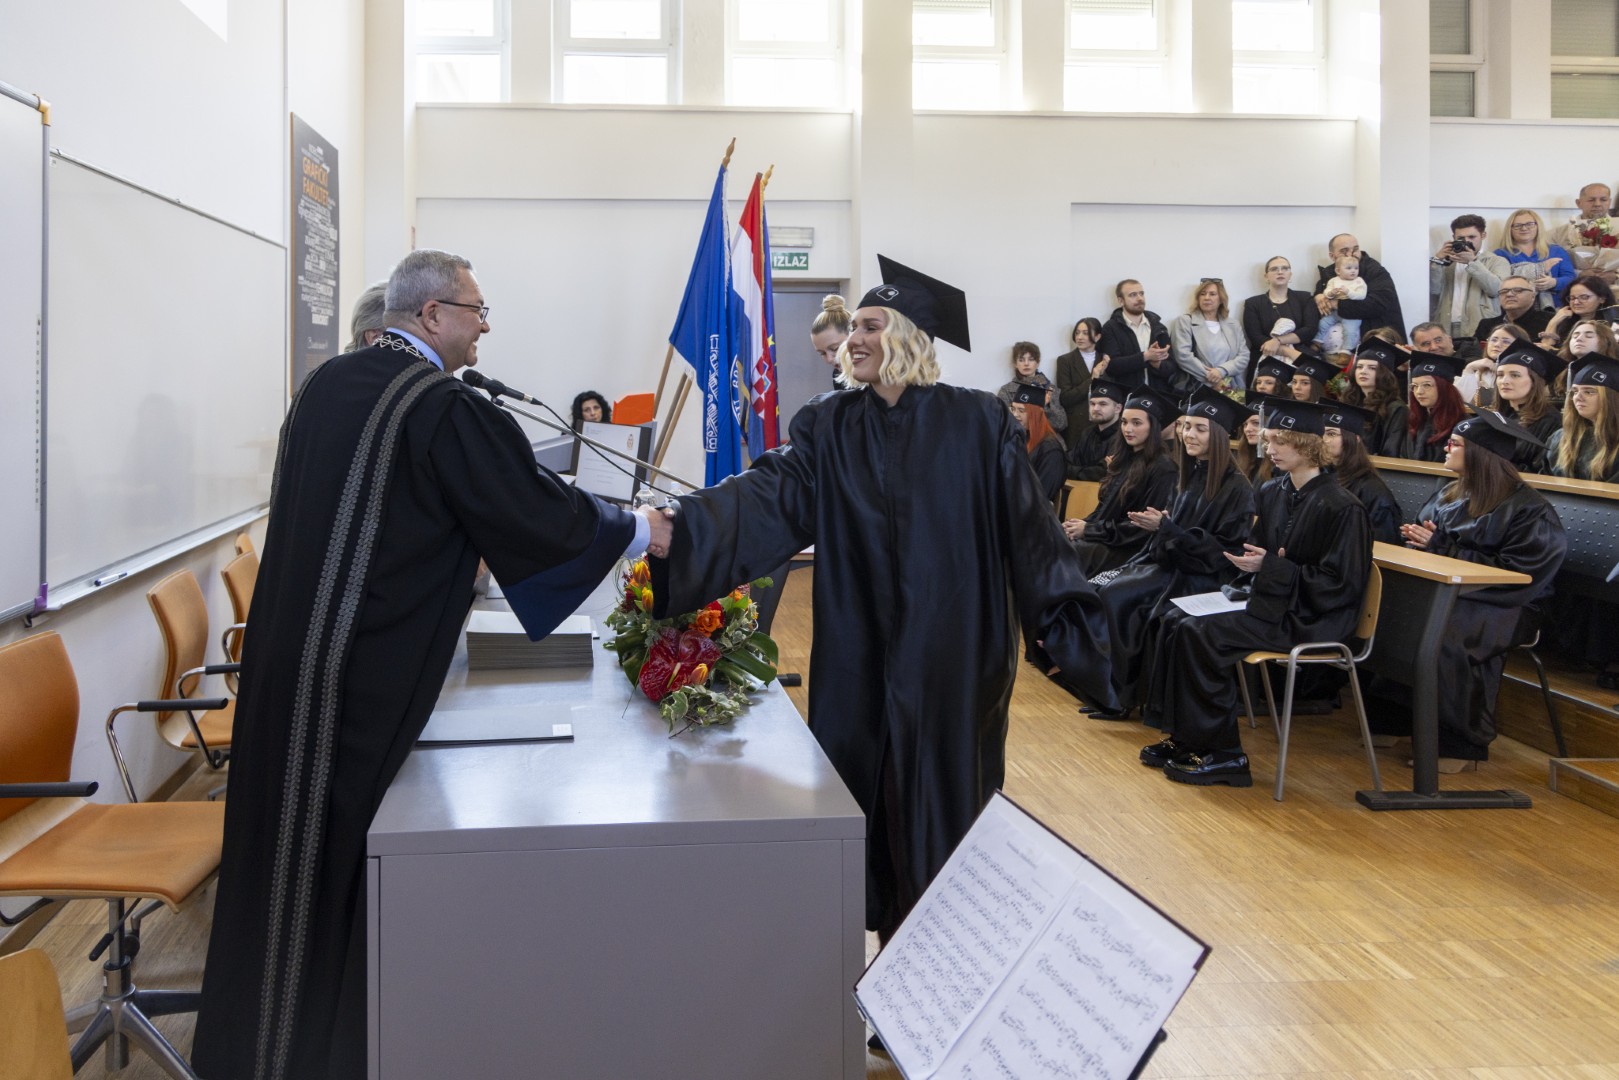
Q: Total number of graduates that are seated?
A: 15